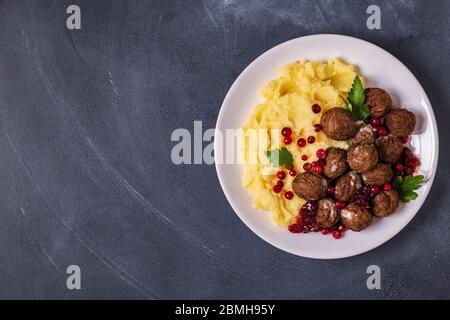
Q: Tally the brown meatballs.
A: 13